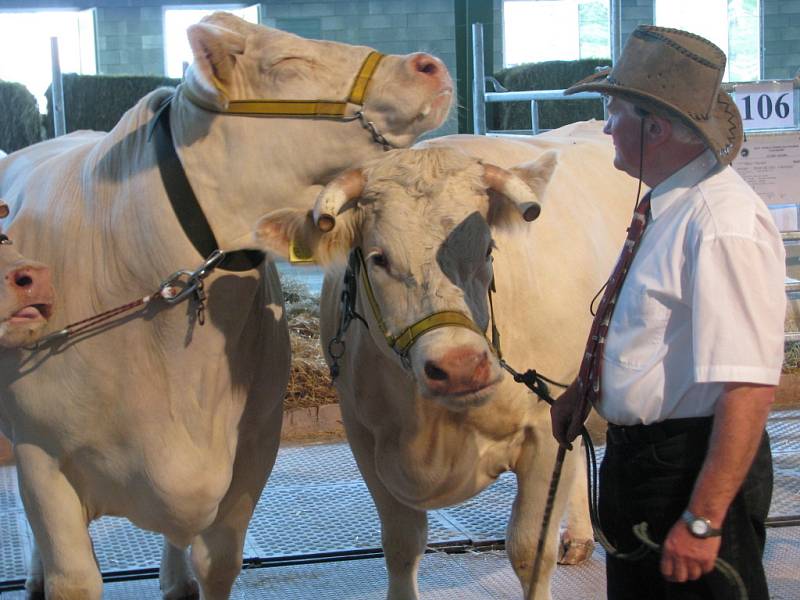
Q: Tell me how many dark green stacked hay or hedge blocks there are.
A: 3